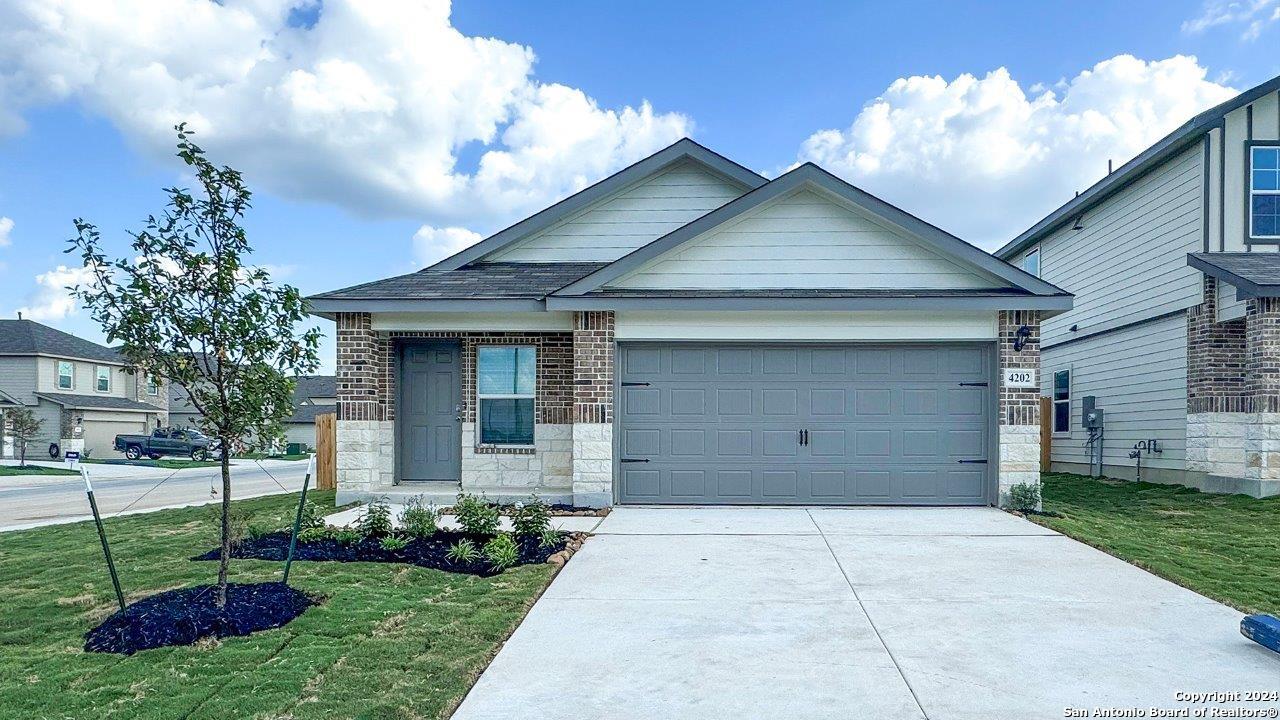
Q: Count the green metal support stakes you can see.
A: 2